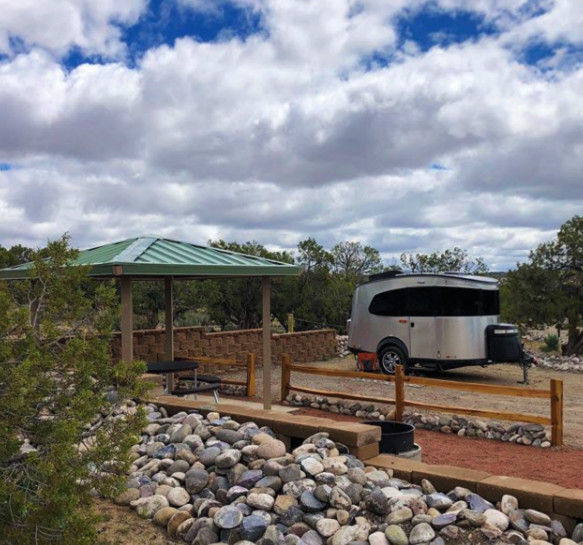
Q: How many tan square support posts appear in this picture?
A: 3